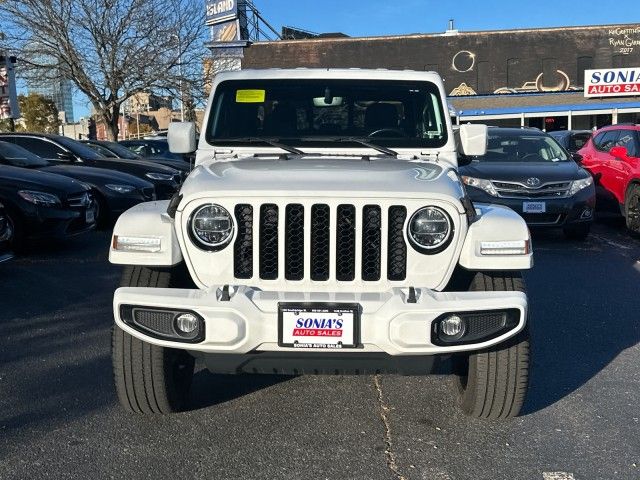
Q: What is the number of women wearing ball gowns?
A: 0